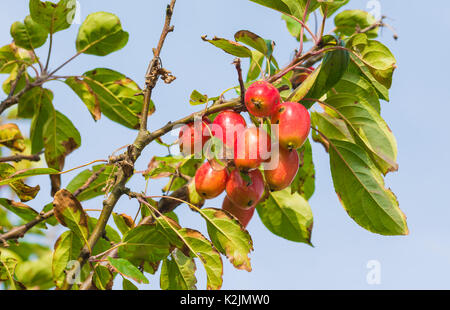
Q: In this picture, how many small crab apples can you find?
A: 9